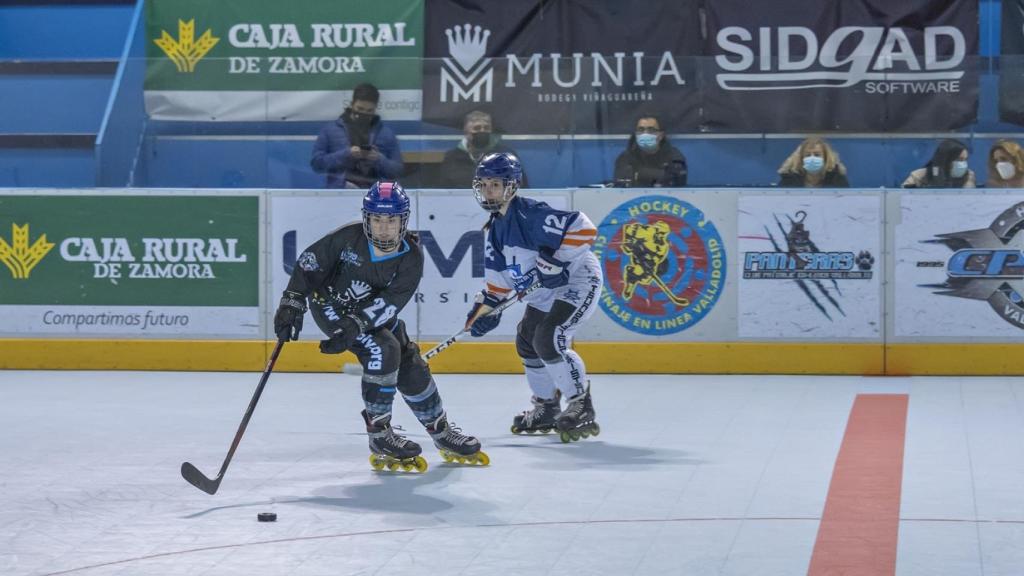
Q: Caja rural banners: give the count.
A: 2